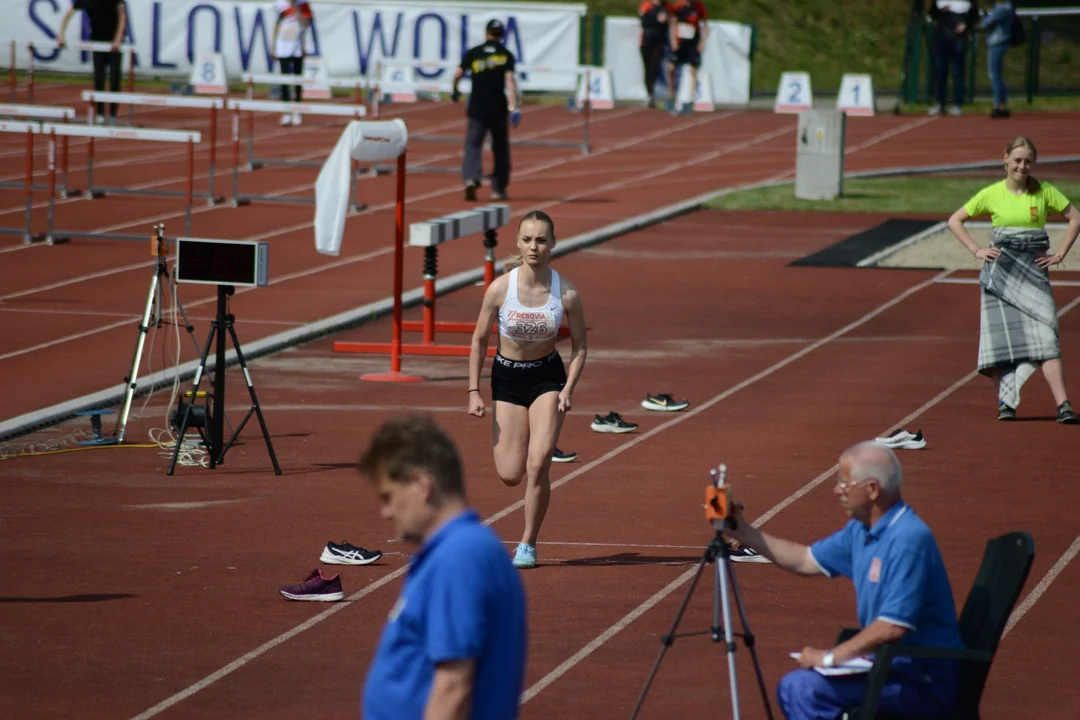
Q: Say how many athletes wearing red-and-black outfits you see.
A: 2